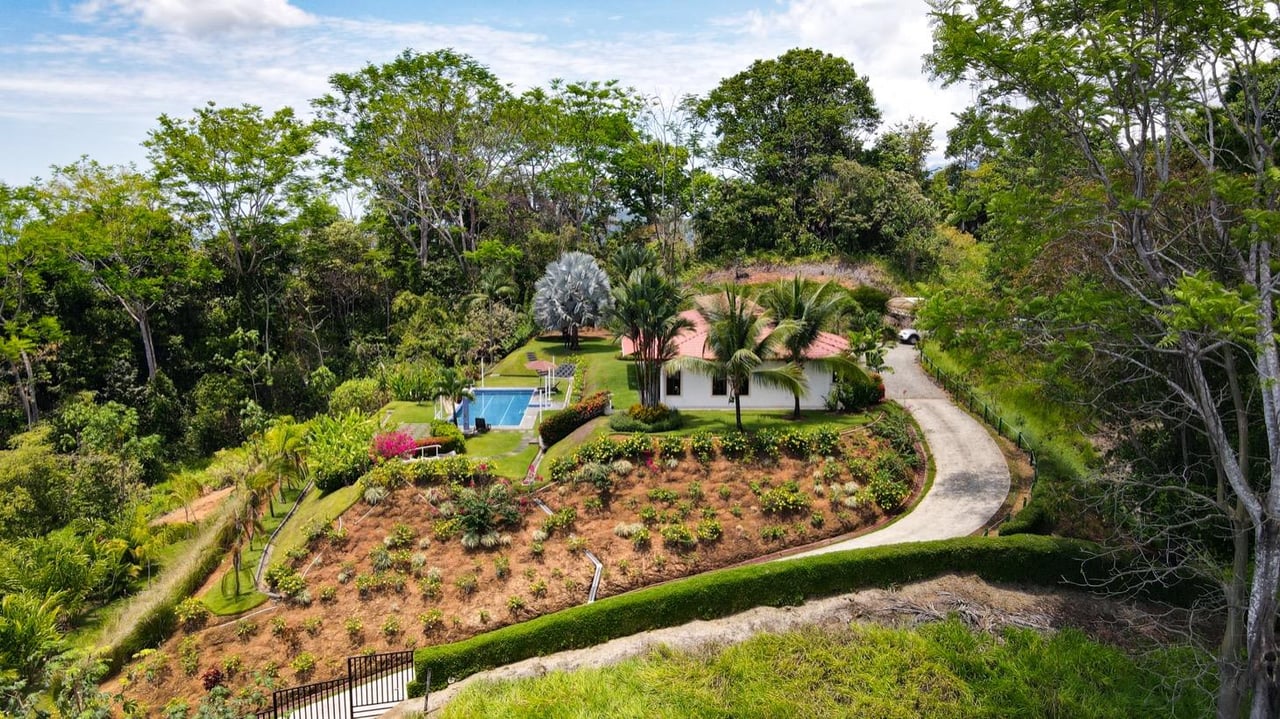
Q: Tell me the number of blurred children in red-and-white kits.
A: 0